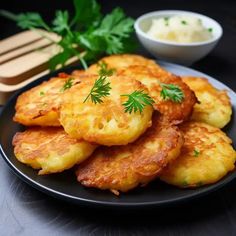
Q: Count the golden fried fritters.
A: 8